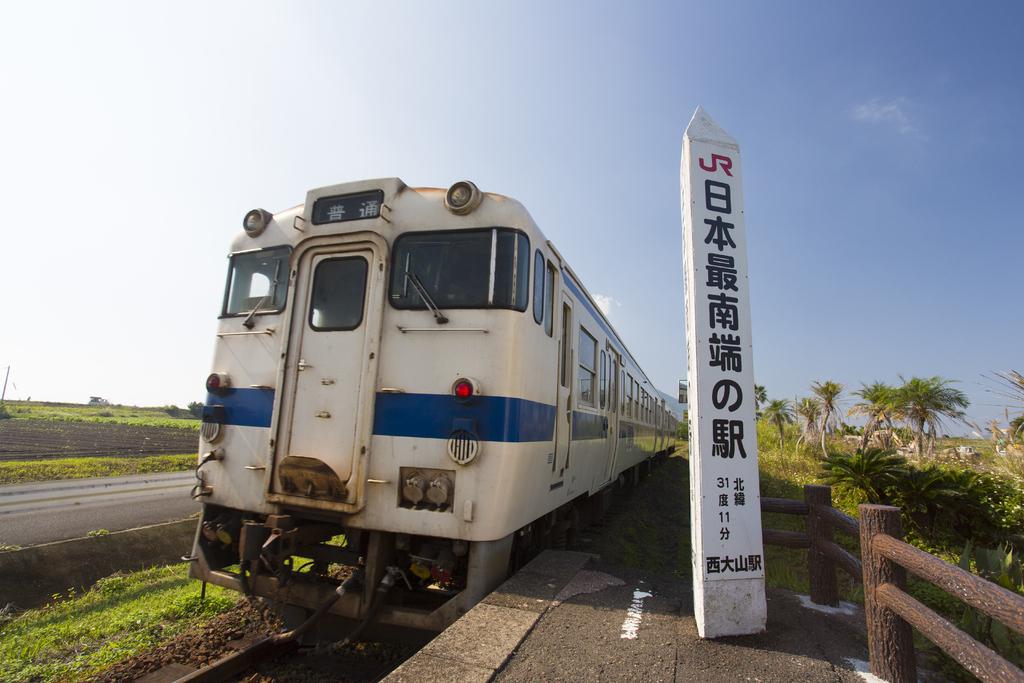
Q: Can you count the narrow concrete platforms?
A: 1